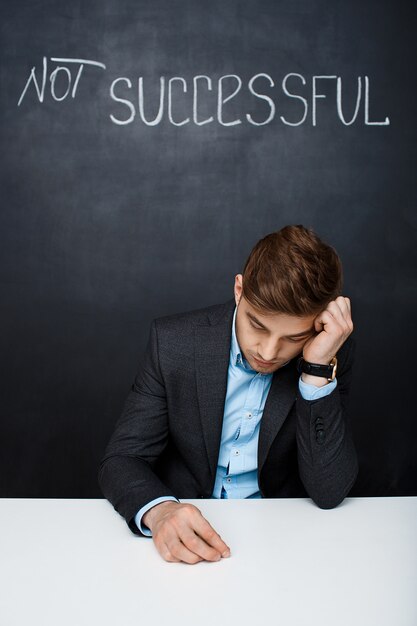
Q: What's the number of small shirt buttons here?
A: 3